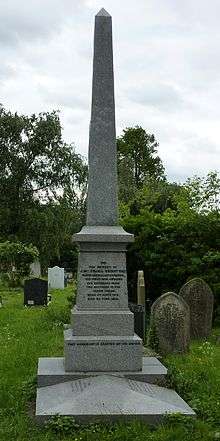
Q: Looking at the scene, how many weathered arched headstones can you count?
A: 2